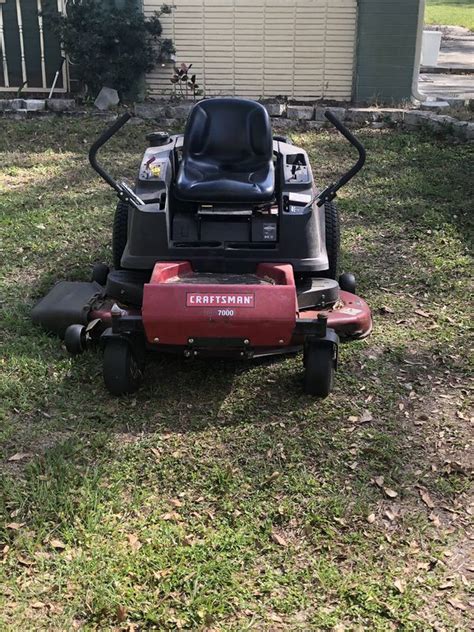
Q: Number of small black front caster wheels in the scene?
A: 2